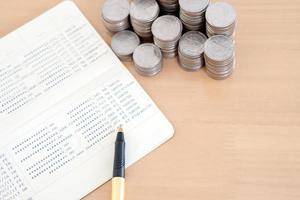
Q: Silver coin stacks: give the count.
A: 10